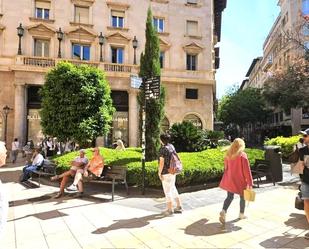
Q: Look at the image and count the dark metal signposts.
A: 1